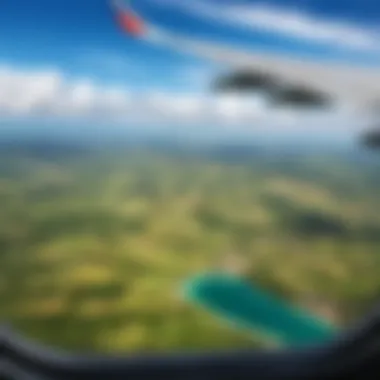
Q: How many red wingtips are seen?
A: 1